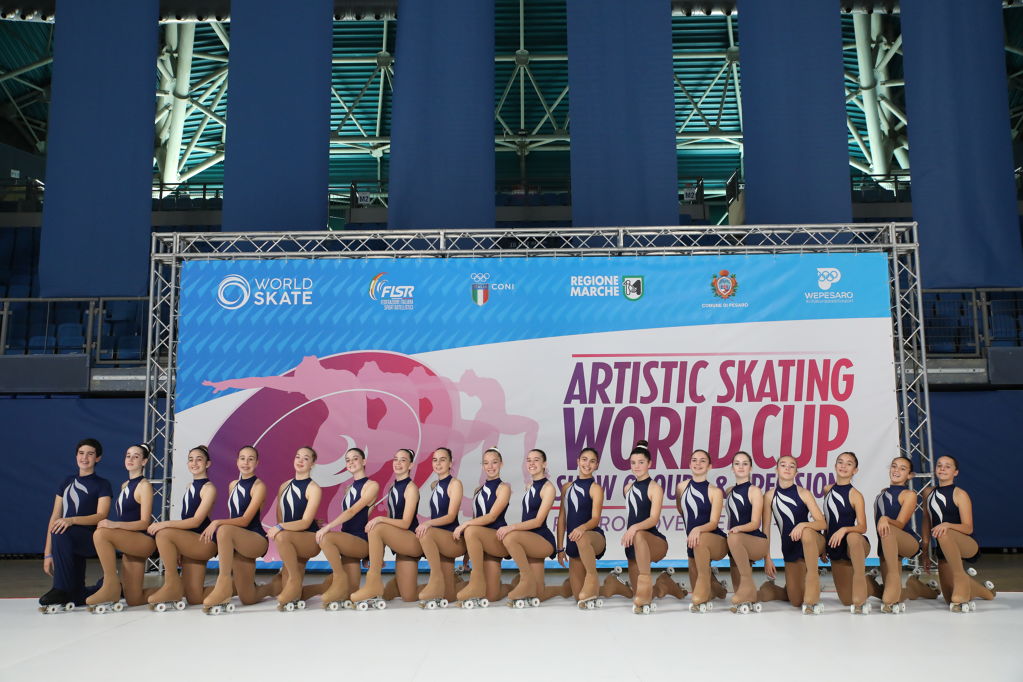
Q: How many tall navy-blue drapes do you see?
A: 6